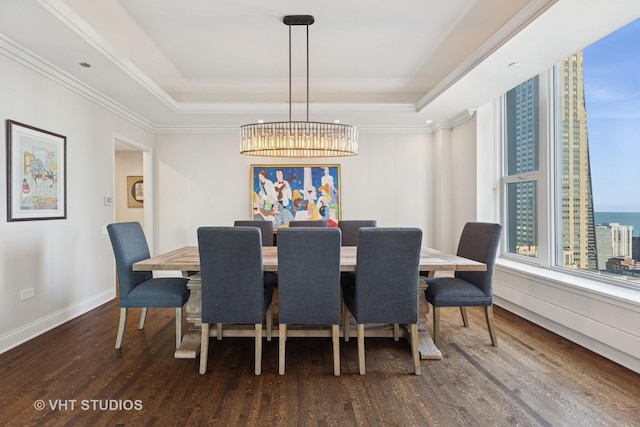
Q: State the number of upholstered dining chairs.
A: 8